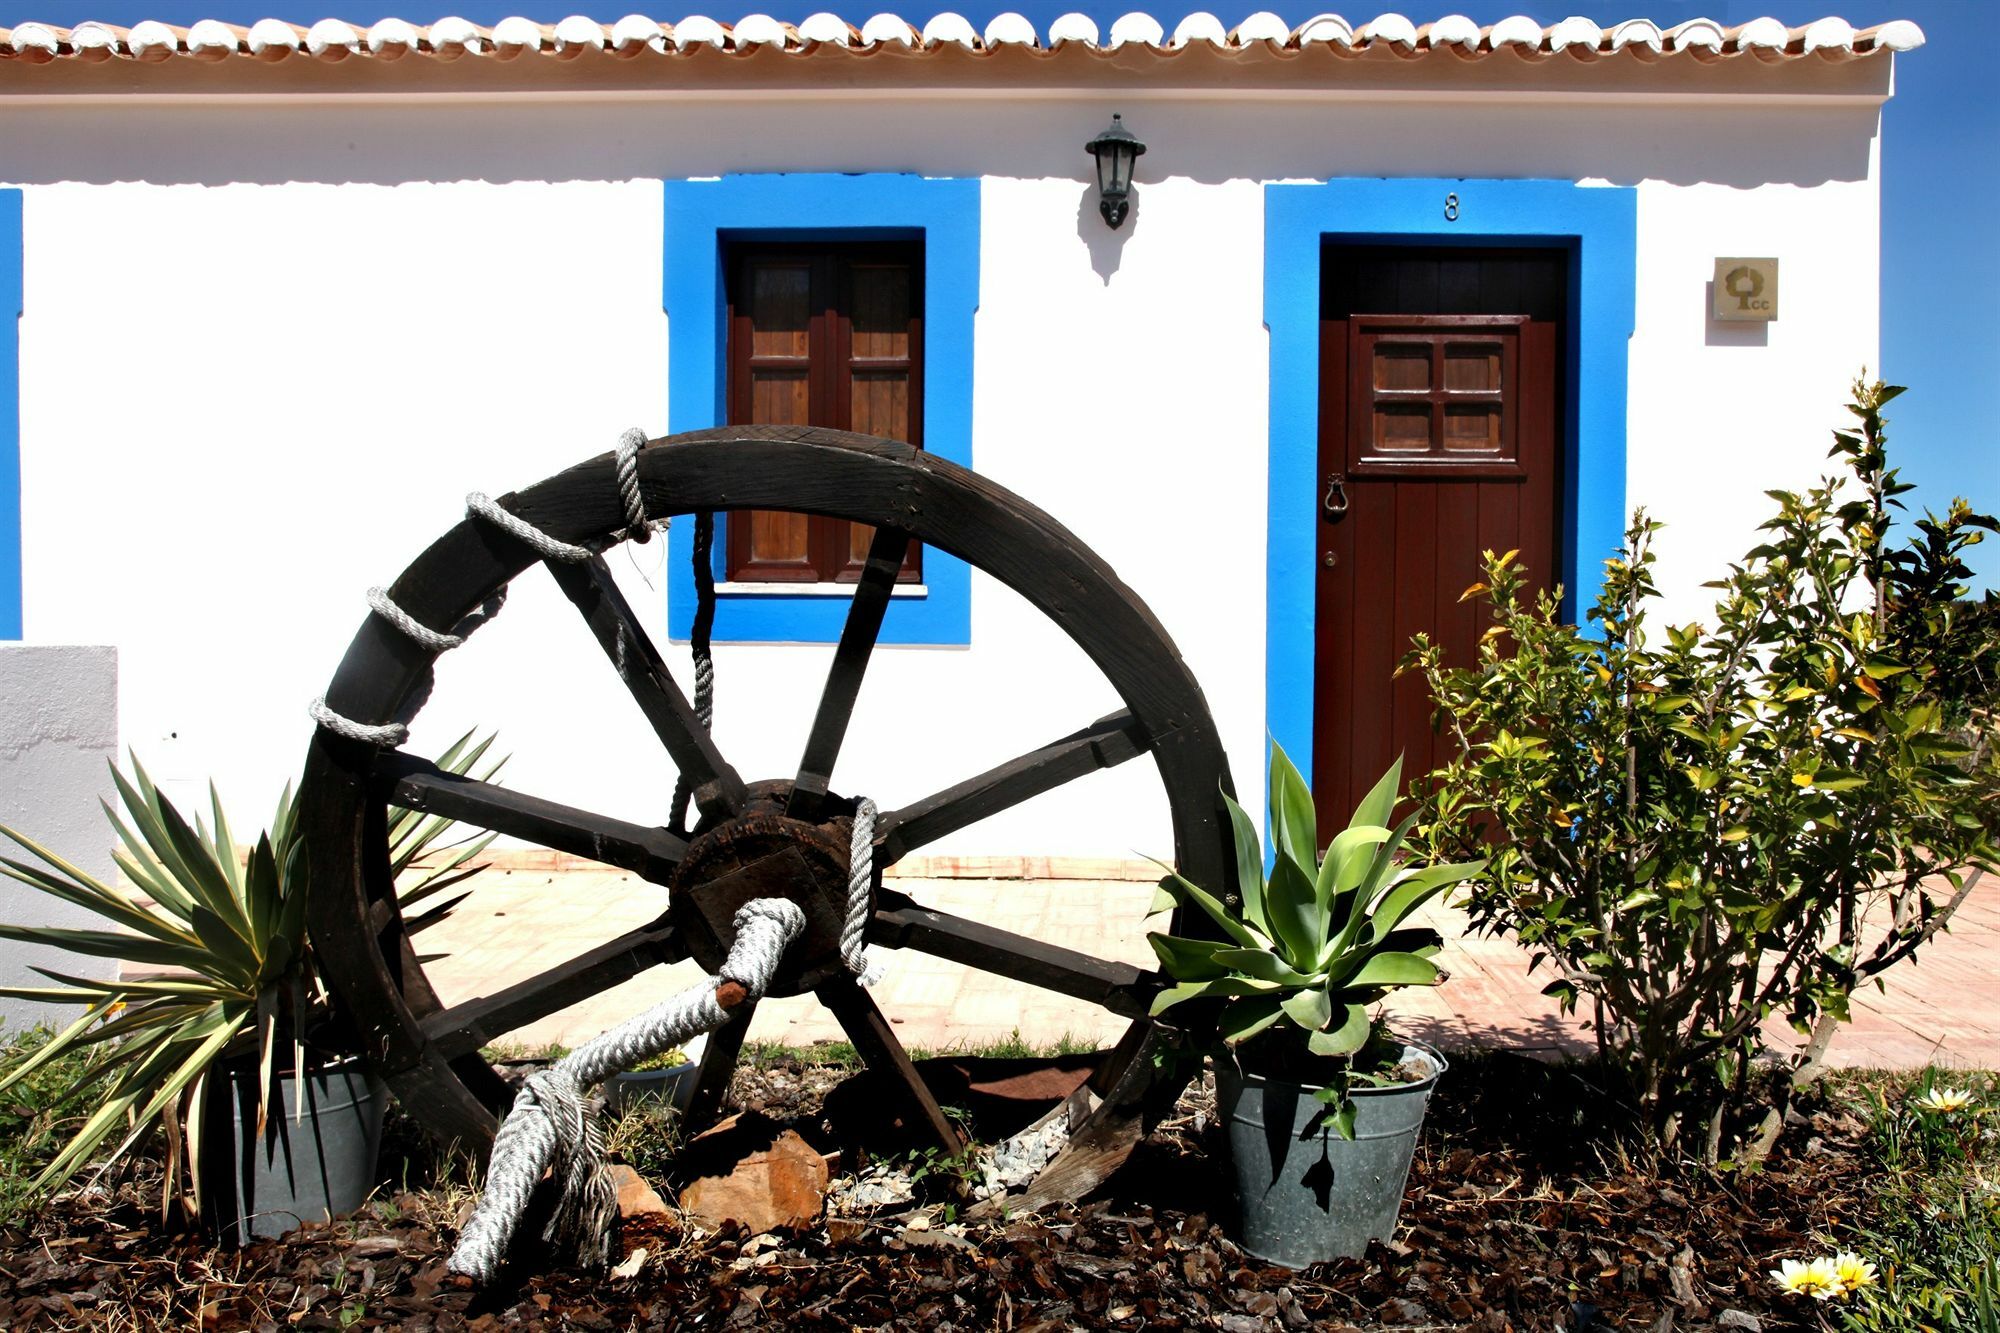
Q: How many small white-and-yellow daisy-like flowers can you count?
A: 3